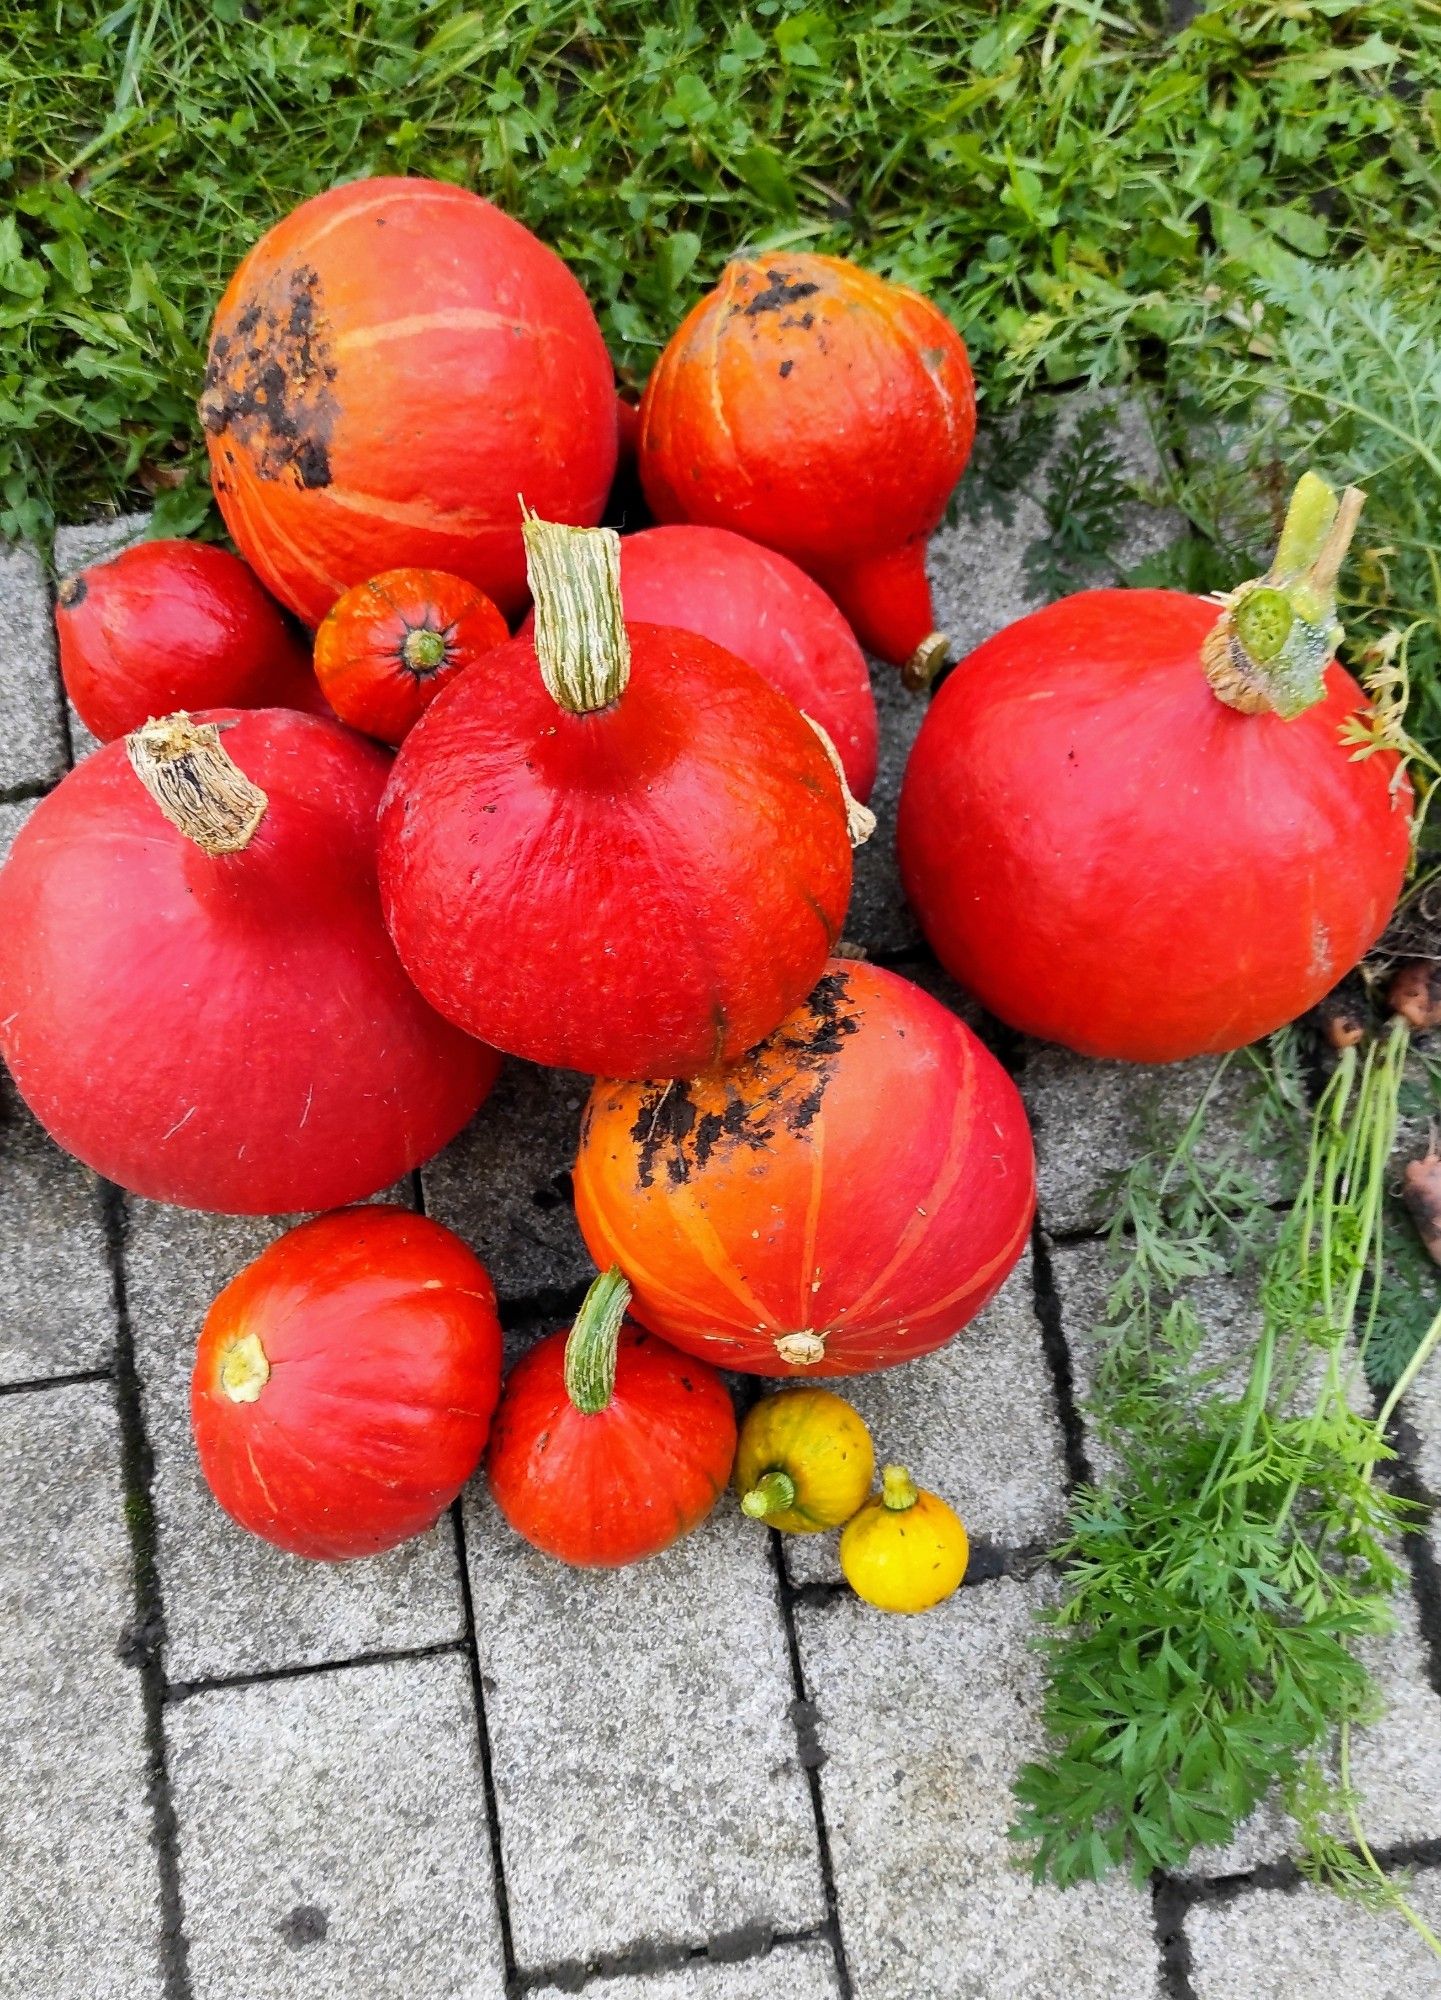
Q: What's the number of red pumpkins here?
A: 11